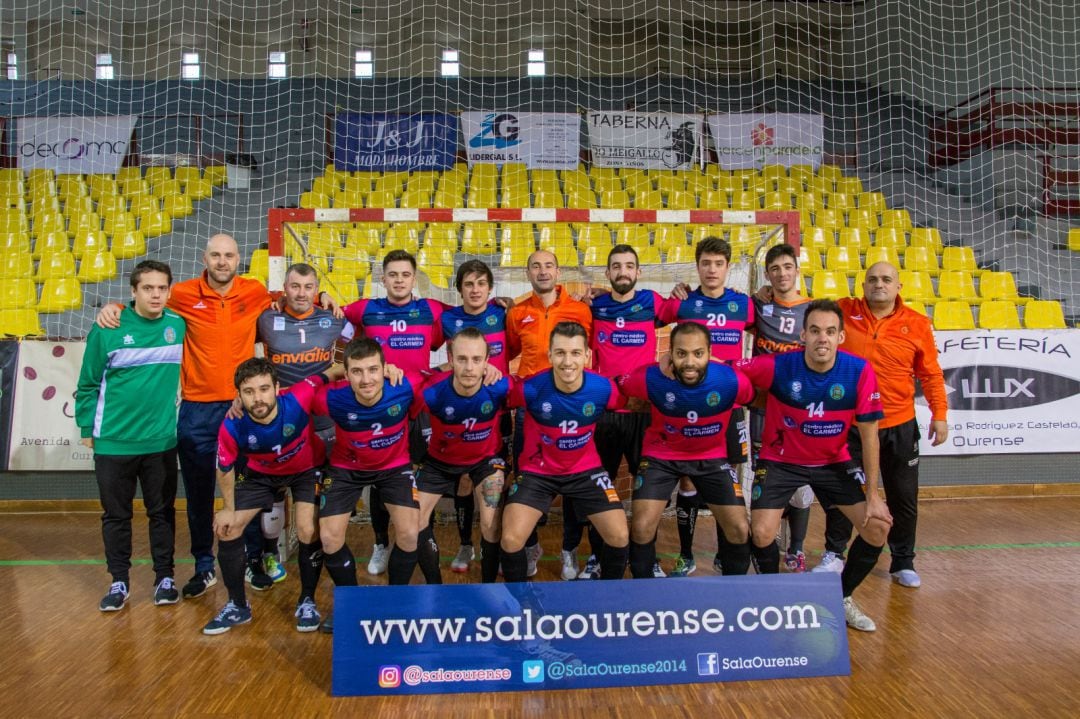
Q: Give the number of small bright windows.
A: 7